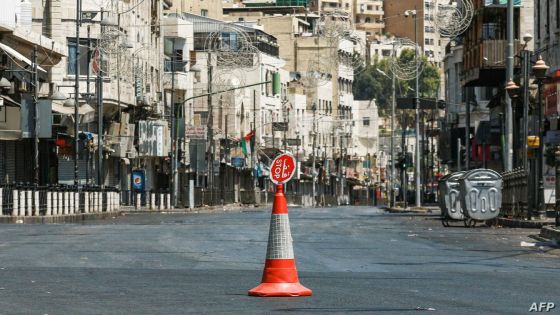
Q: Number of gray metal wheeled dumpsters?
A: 2